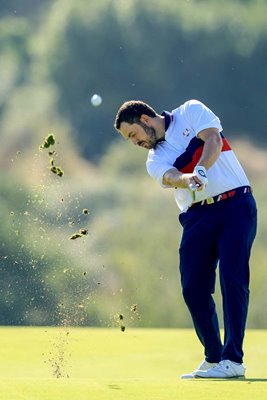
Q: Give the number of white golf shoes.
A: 2